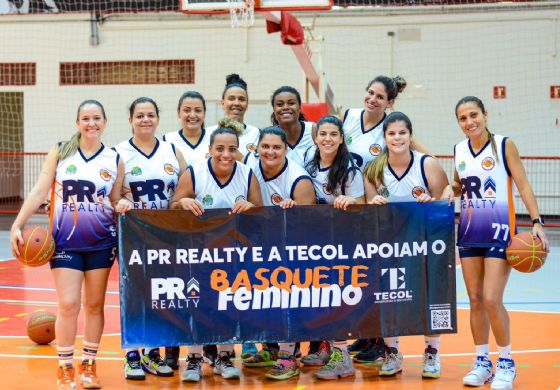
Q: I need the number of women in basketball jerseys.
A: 11